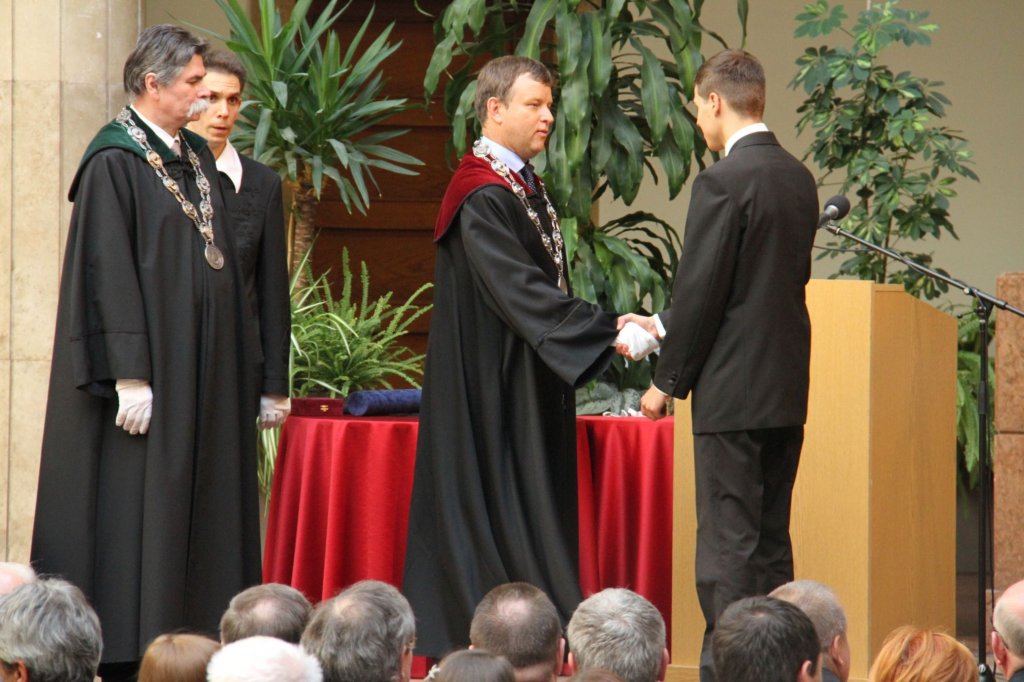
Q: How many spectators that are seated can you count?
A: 14